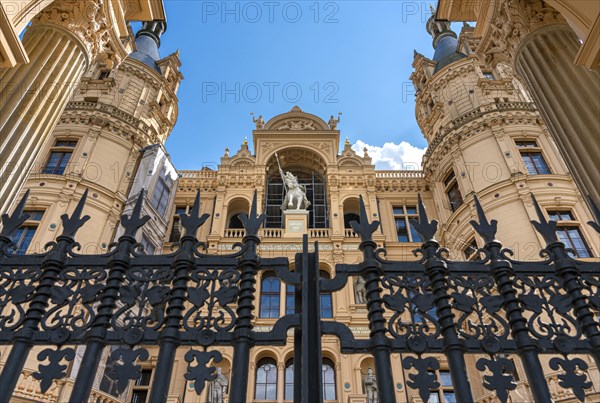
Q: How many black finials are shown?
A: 10